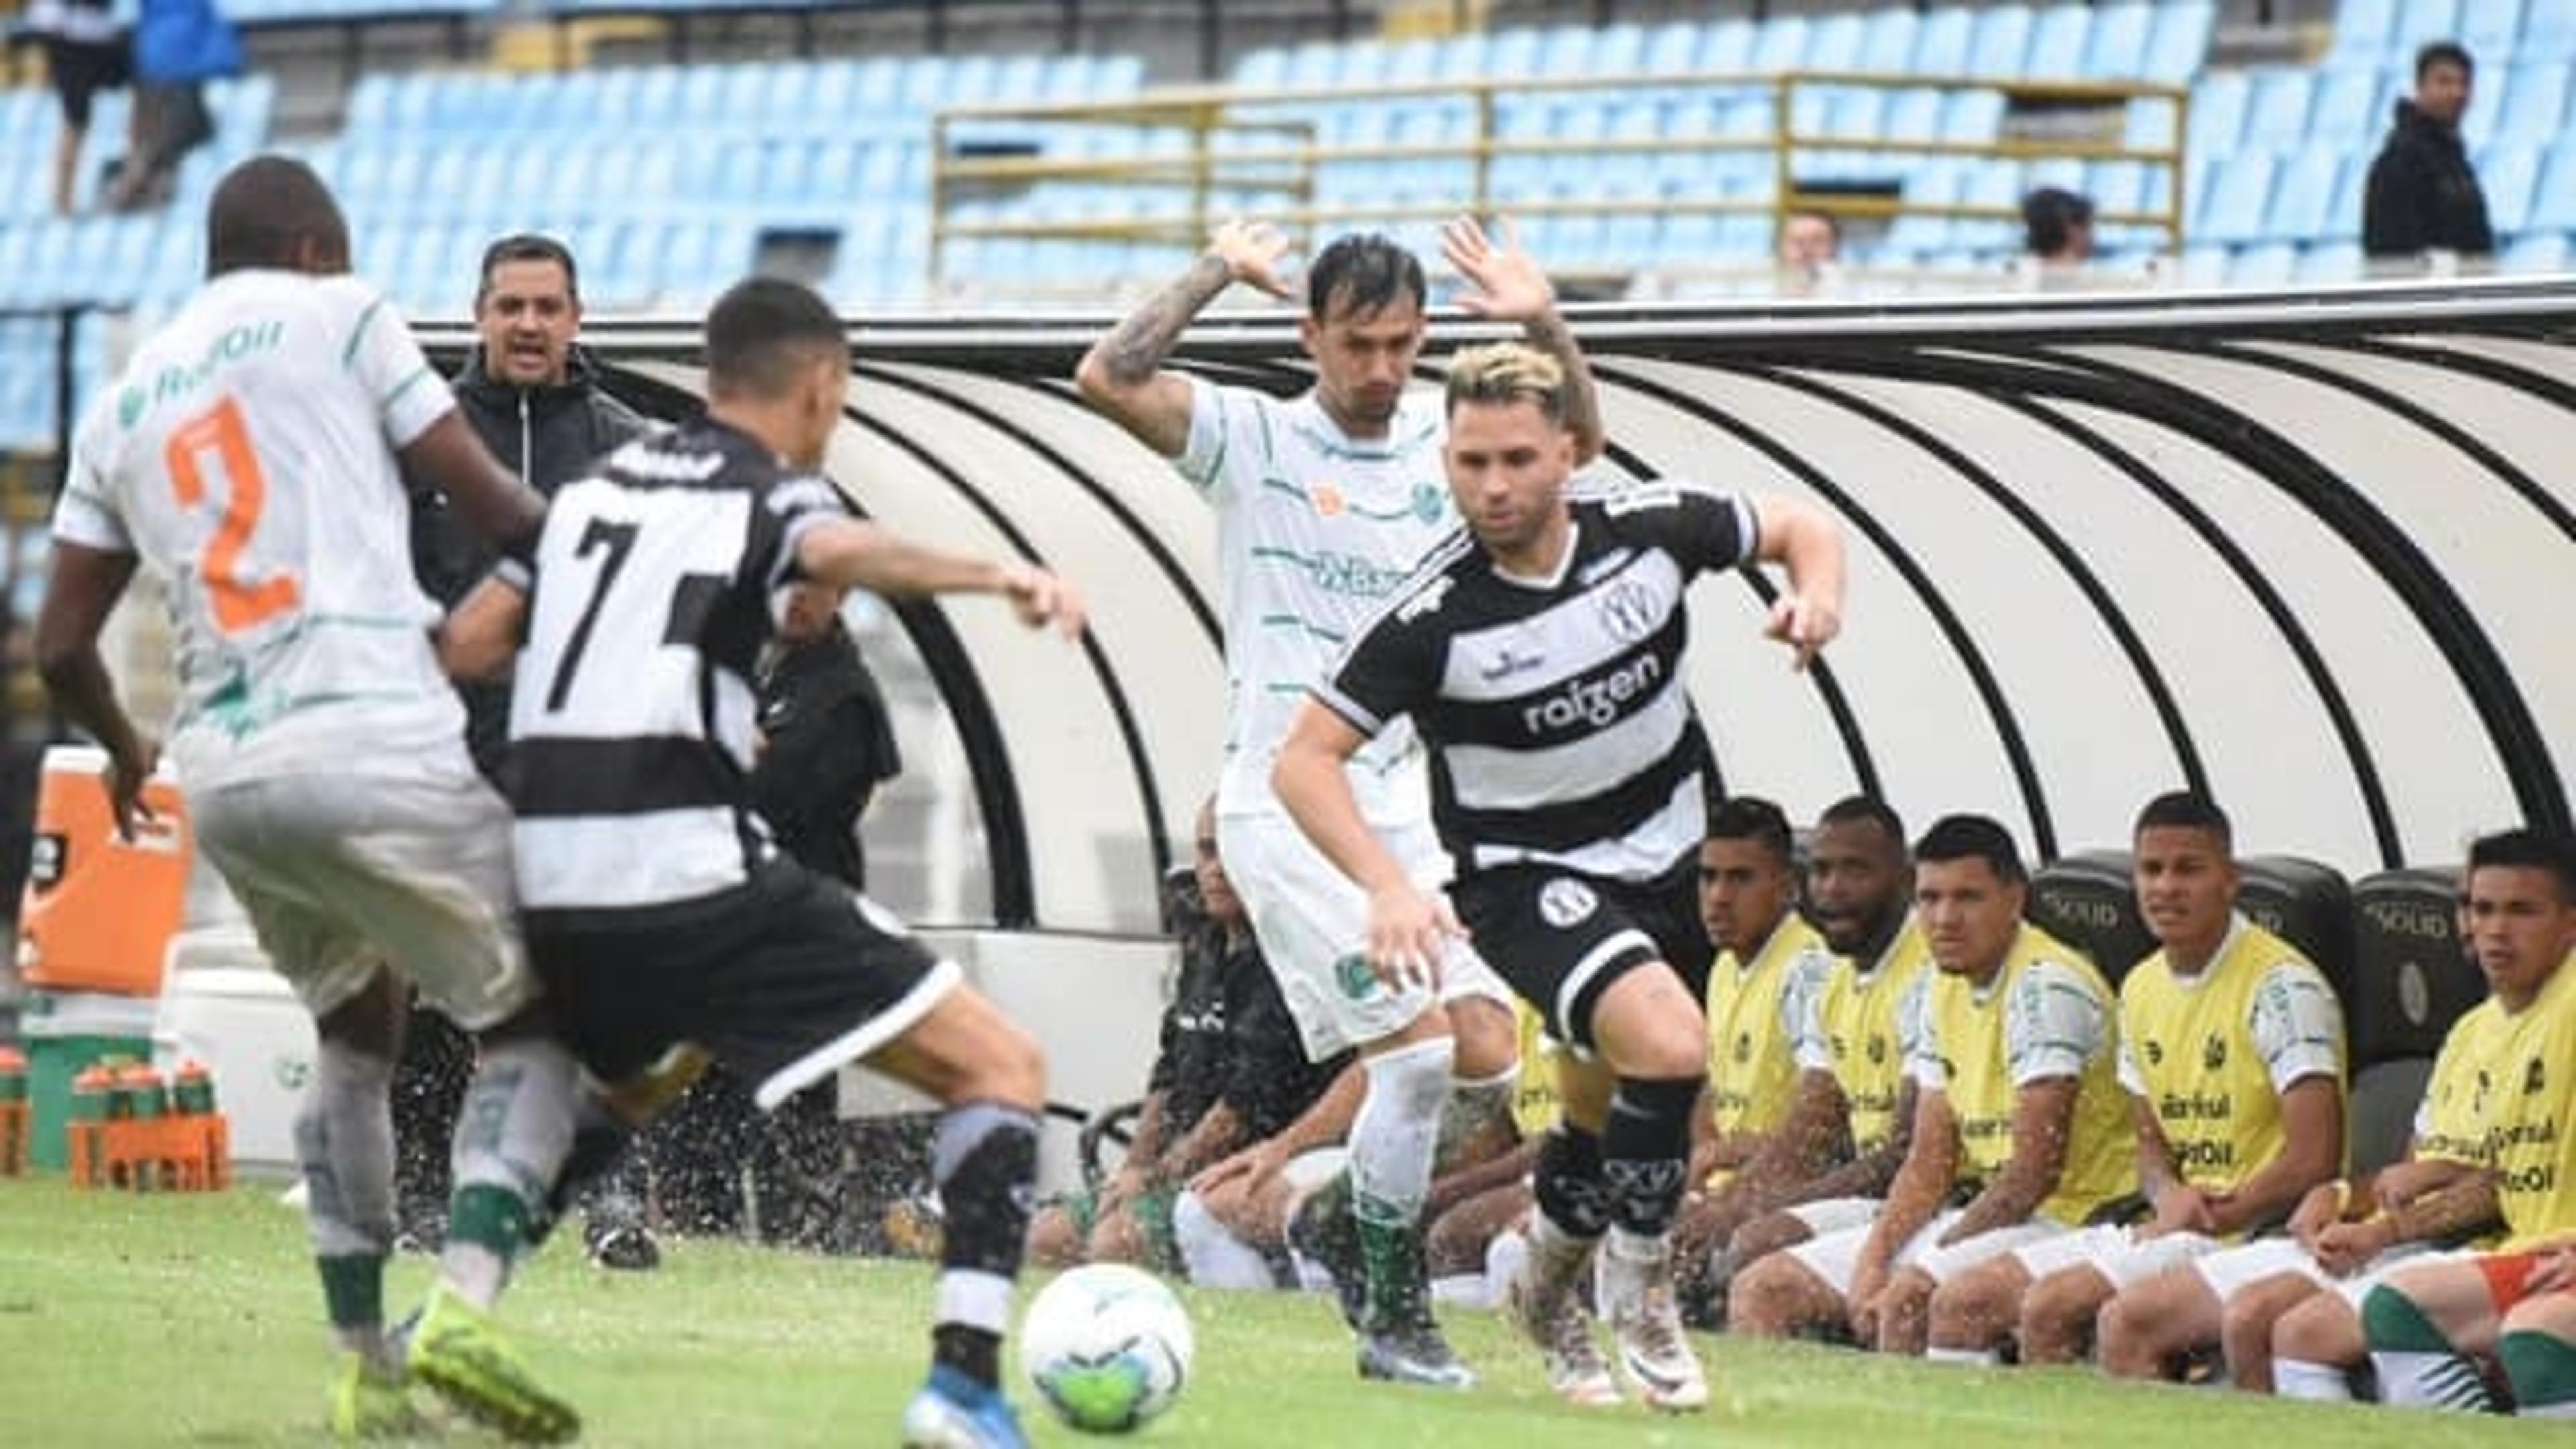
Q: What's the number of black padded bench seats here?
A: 3